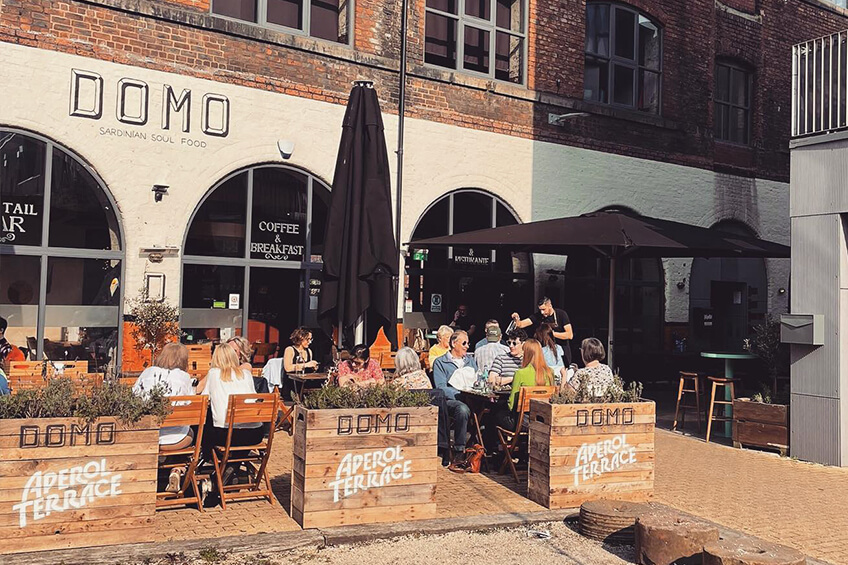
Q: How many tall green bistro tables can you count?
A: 1